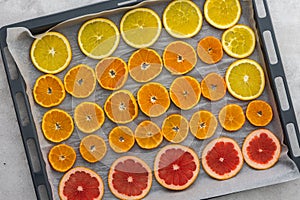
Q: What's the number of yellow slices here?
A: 7